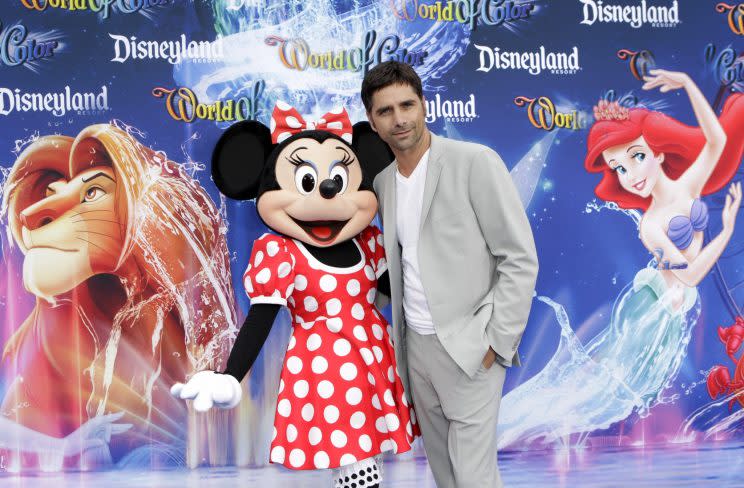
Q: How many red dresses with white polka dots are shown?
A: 1